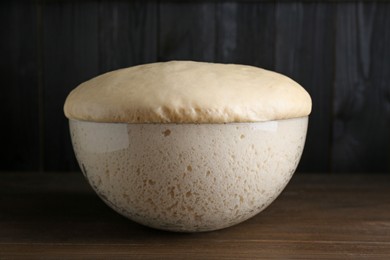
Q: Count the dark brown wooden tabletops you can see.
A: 1